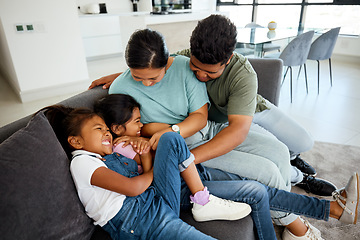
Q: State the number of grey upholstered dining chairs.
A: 2